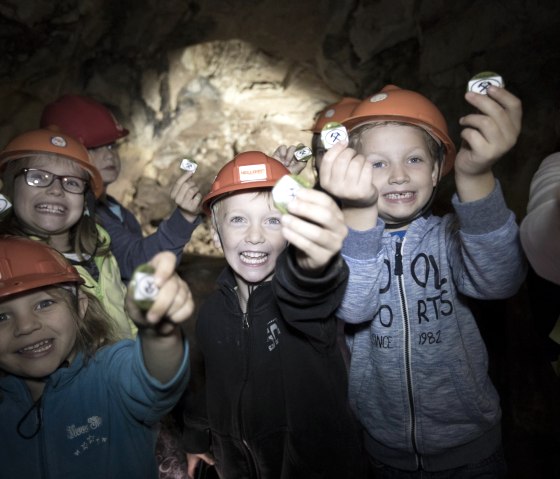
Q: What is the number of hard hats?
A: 6